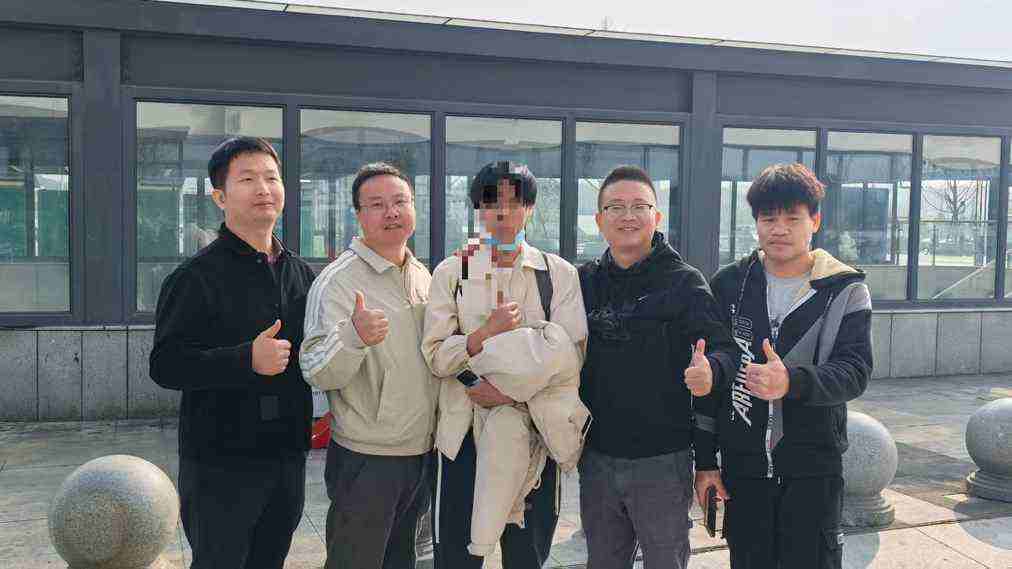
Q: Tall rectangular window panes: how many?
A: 8